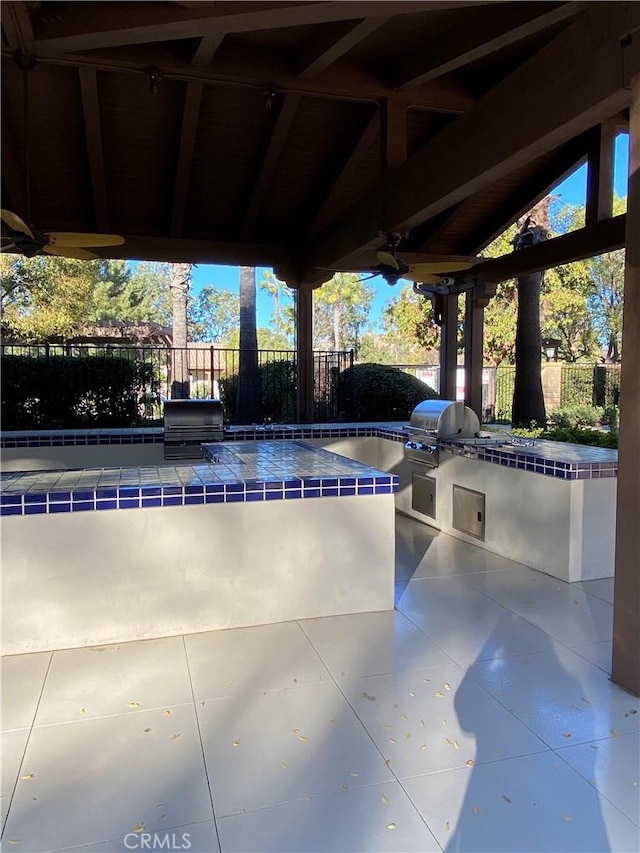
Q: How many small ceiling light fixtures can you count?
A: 2